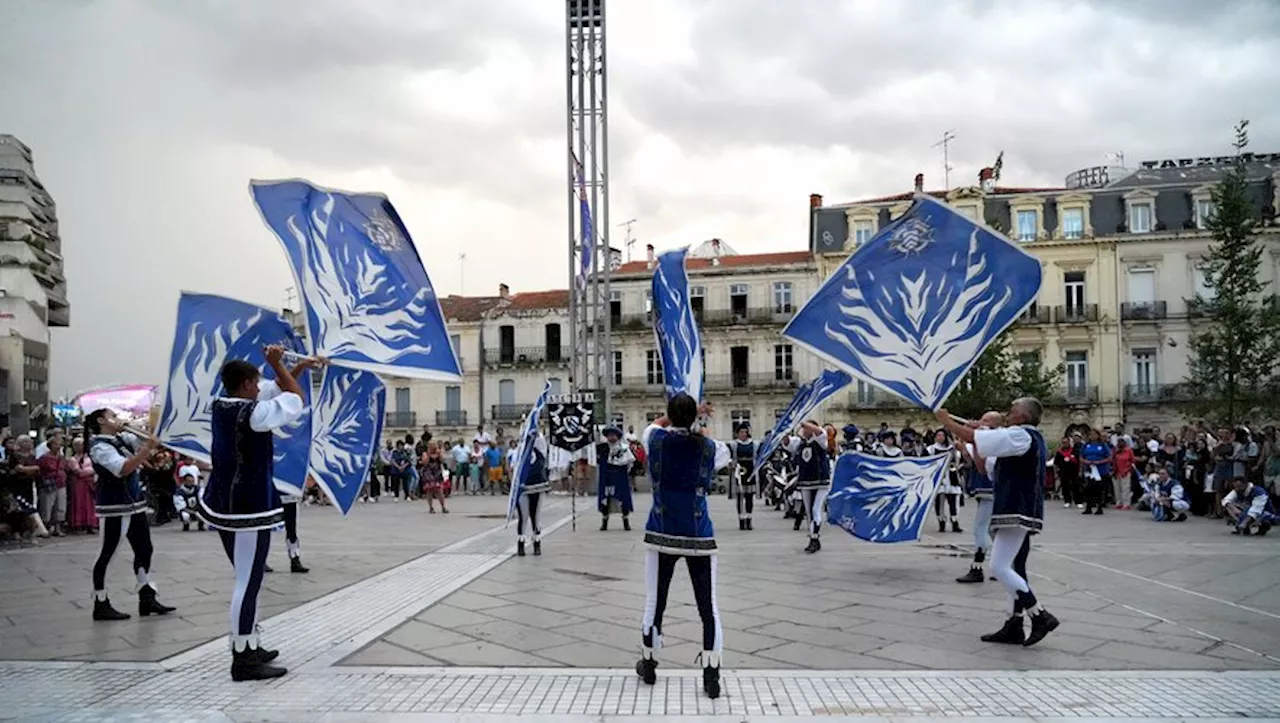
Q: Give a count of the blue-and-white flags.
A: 8